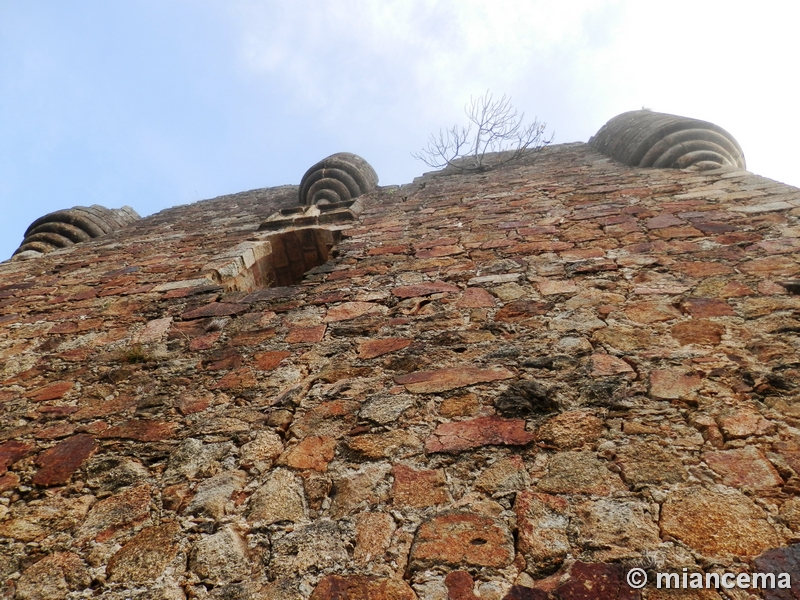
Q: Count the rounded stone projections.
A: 3